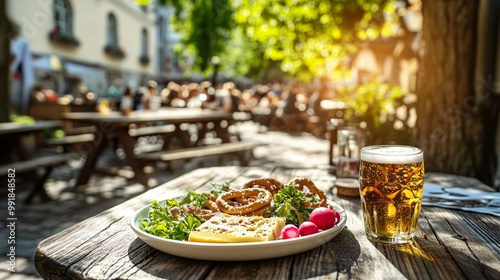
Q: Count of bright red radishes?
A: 3